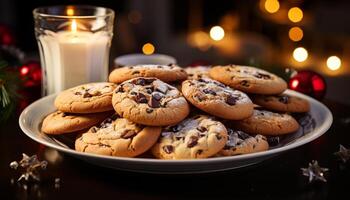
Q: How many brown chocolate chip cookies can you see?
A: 12